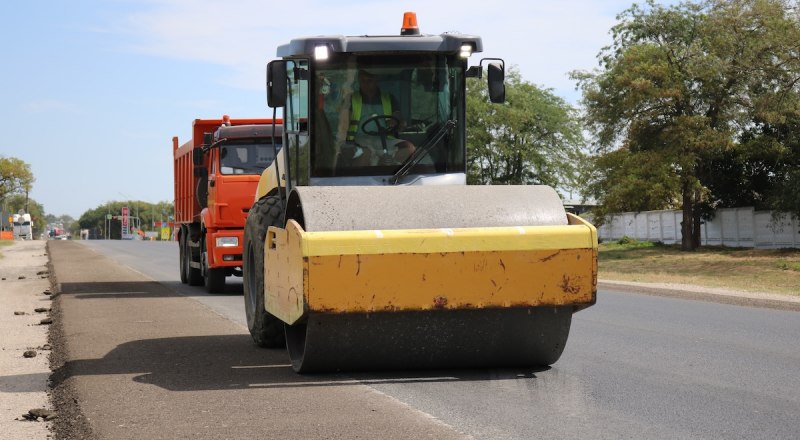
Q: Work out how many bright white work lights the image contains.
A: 2